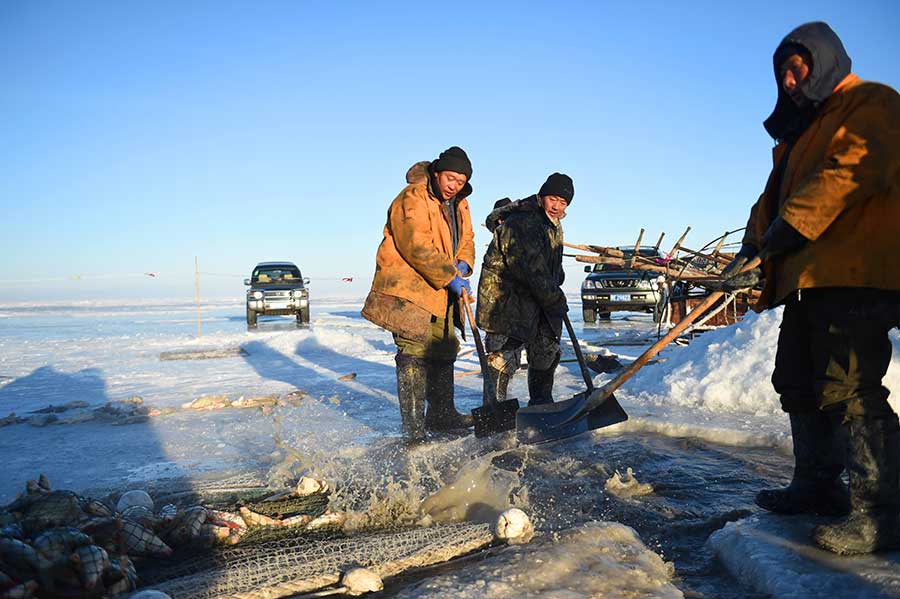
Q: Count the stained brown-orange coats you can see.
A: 2